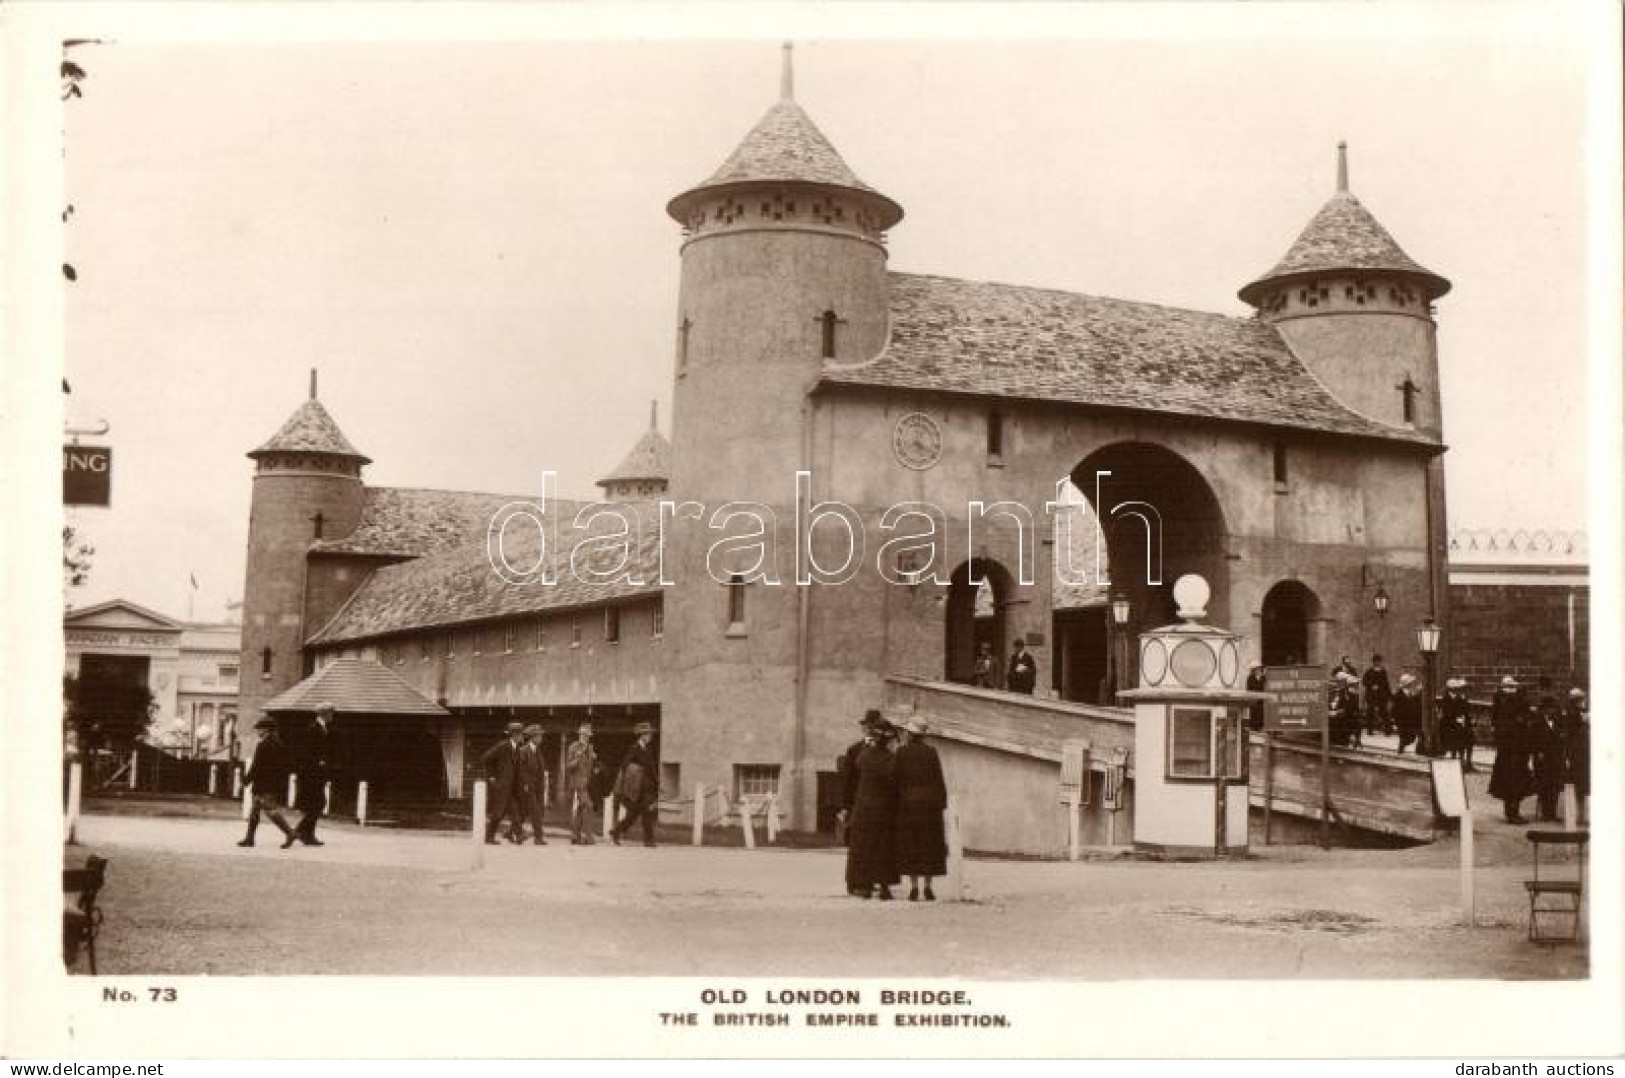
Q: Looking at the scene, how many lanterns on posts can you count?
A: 2